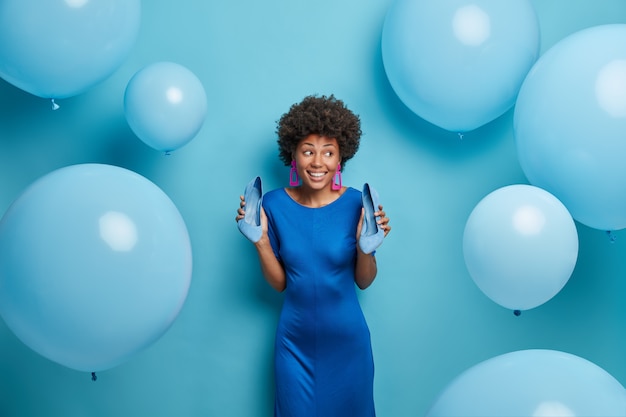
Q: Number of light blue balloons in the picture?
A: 7